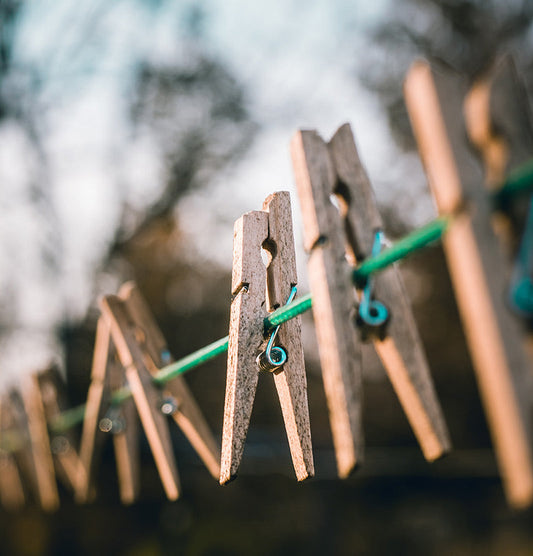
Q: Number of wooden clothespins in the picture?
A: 7